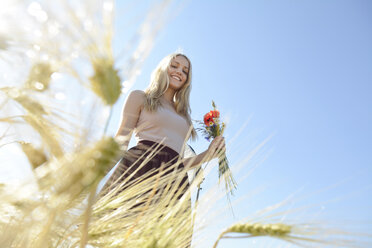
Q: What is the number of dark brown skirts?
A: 1